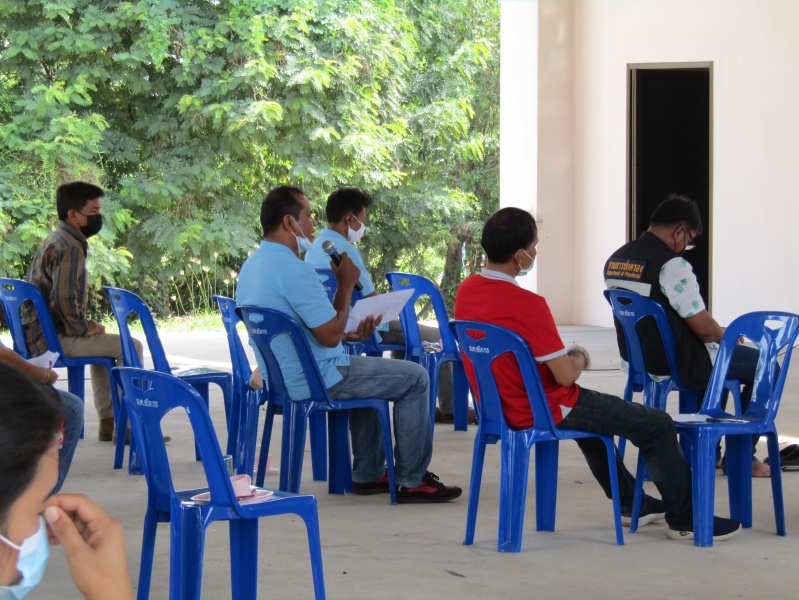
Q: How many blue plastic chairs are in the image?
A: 10